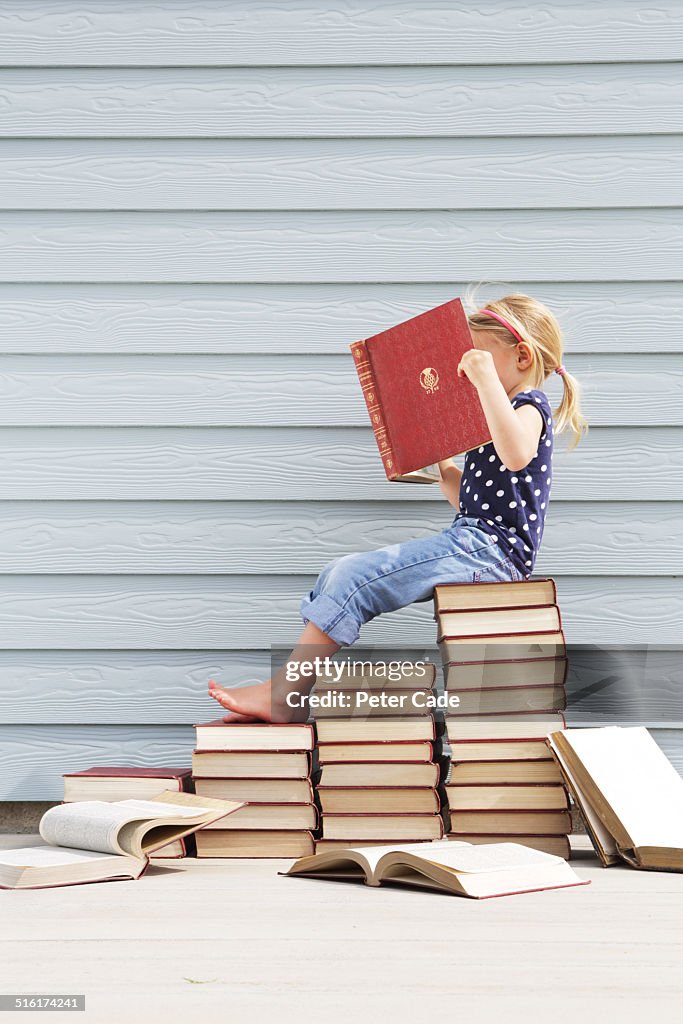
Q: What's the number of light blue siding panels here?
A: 11